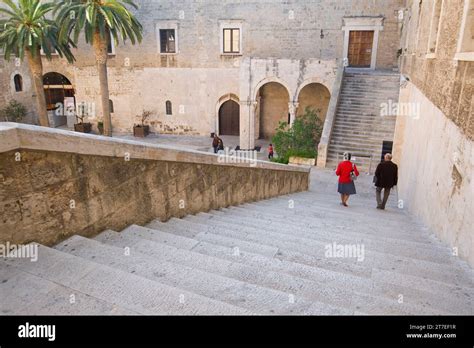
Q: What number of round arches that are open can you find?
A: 2